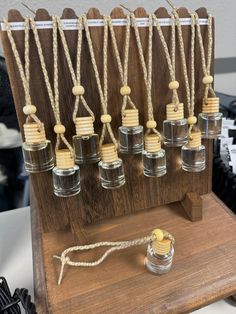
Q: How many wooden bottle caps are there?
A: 10